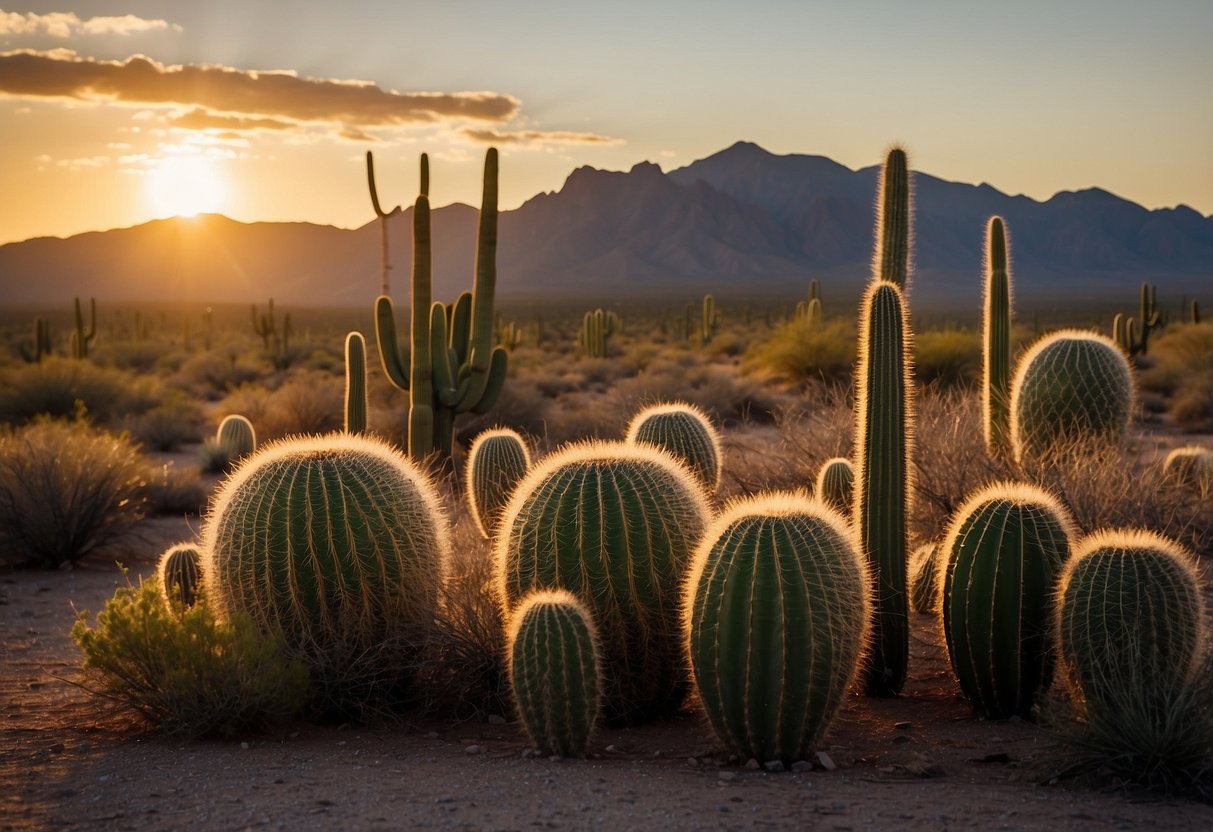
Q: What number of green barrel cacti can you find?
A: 14